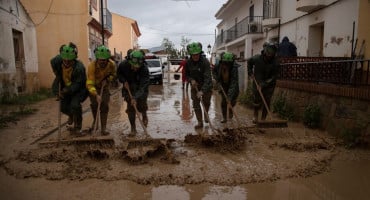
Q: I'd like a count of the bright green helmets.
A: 5